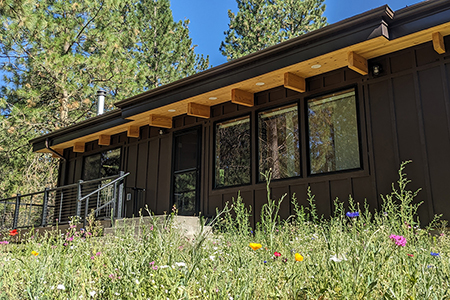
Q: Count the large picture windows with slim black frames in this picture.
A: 3